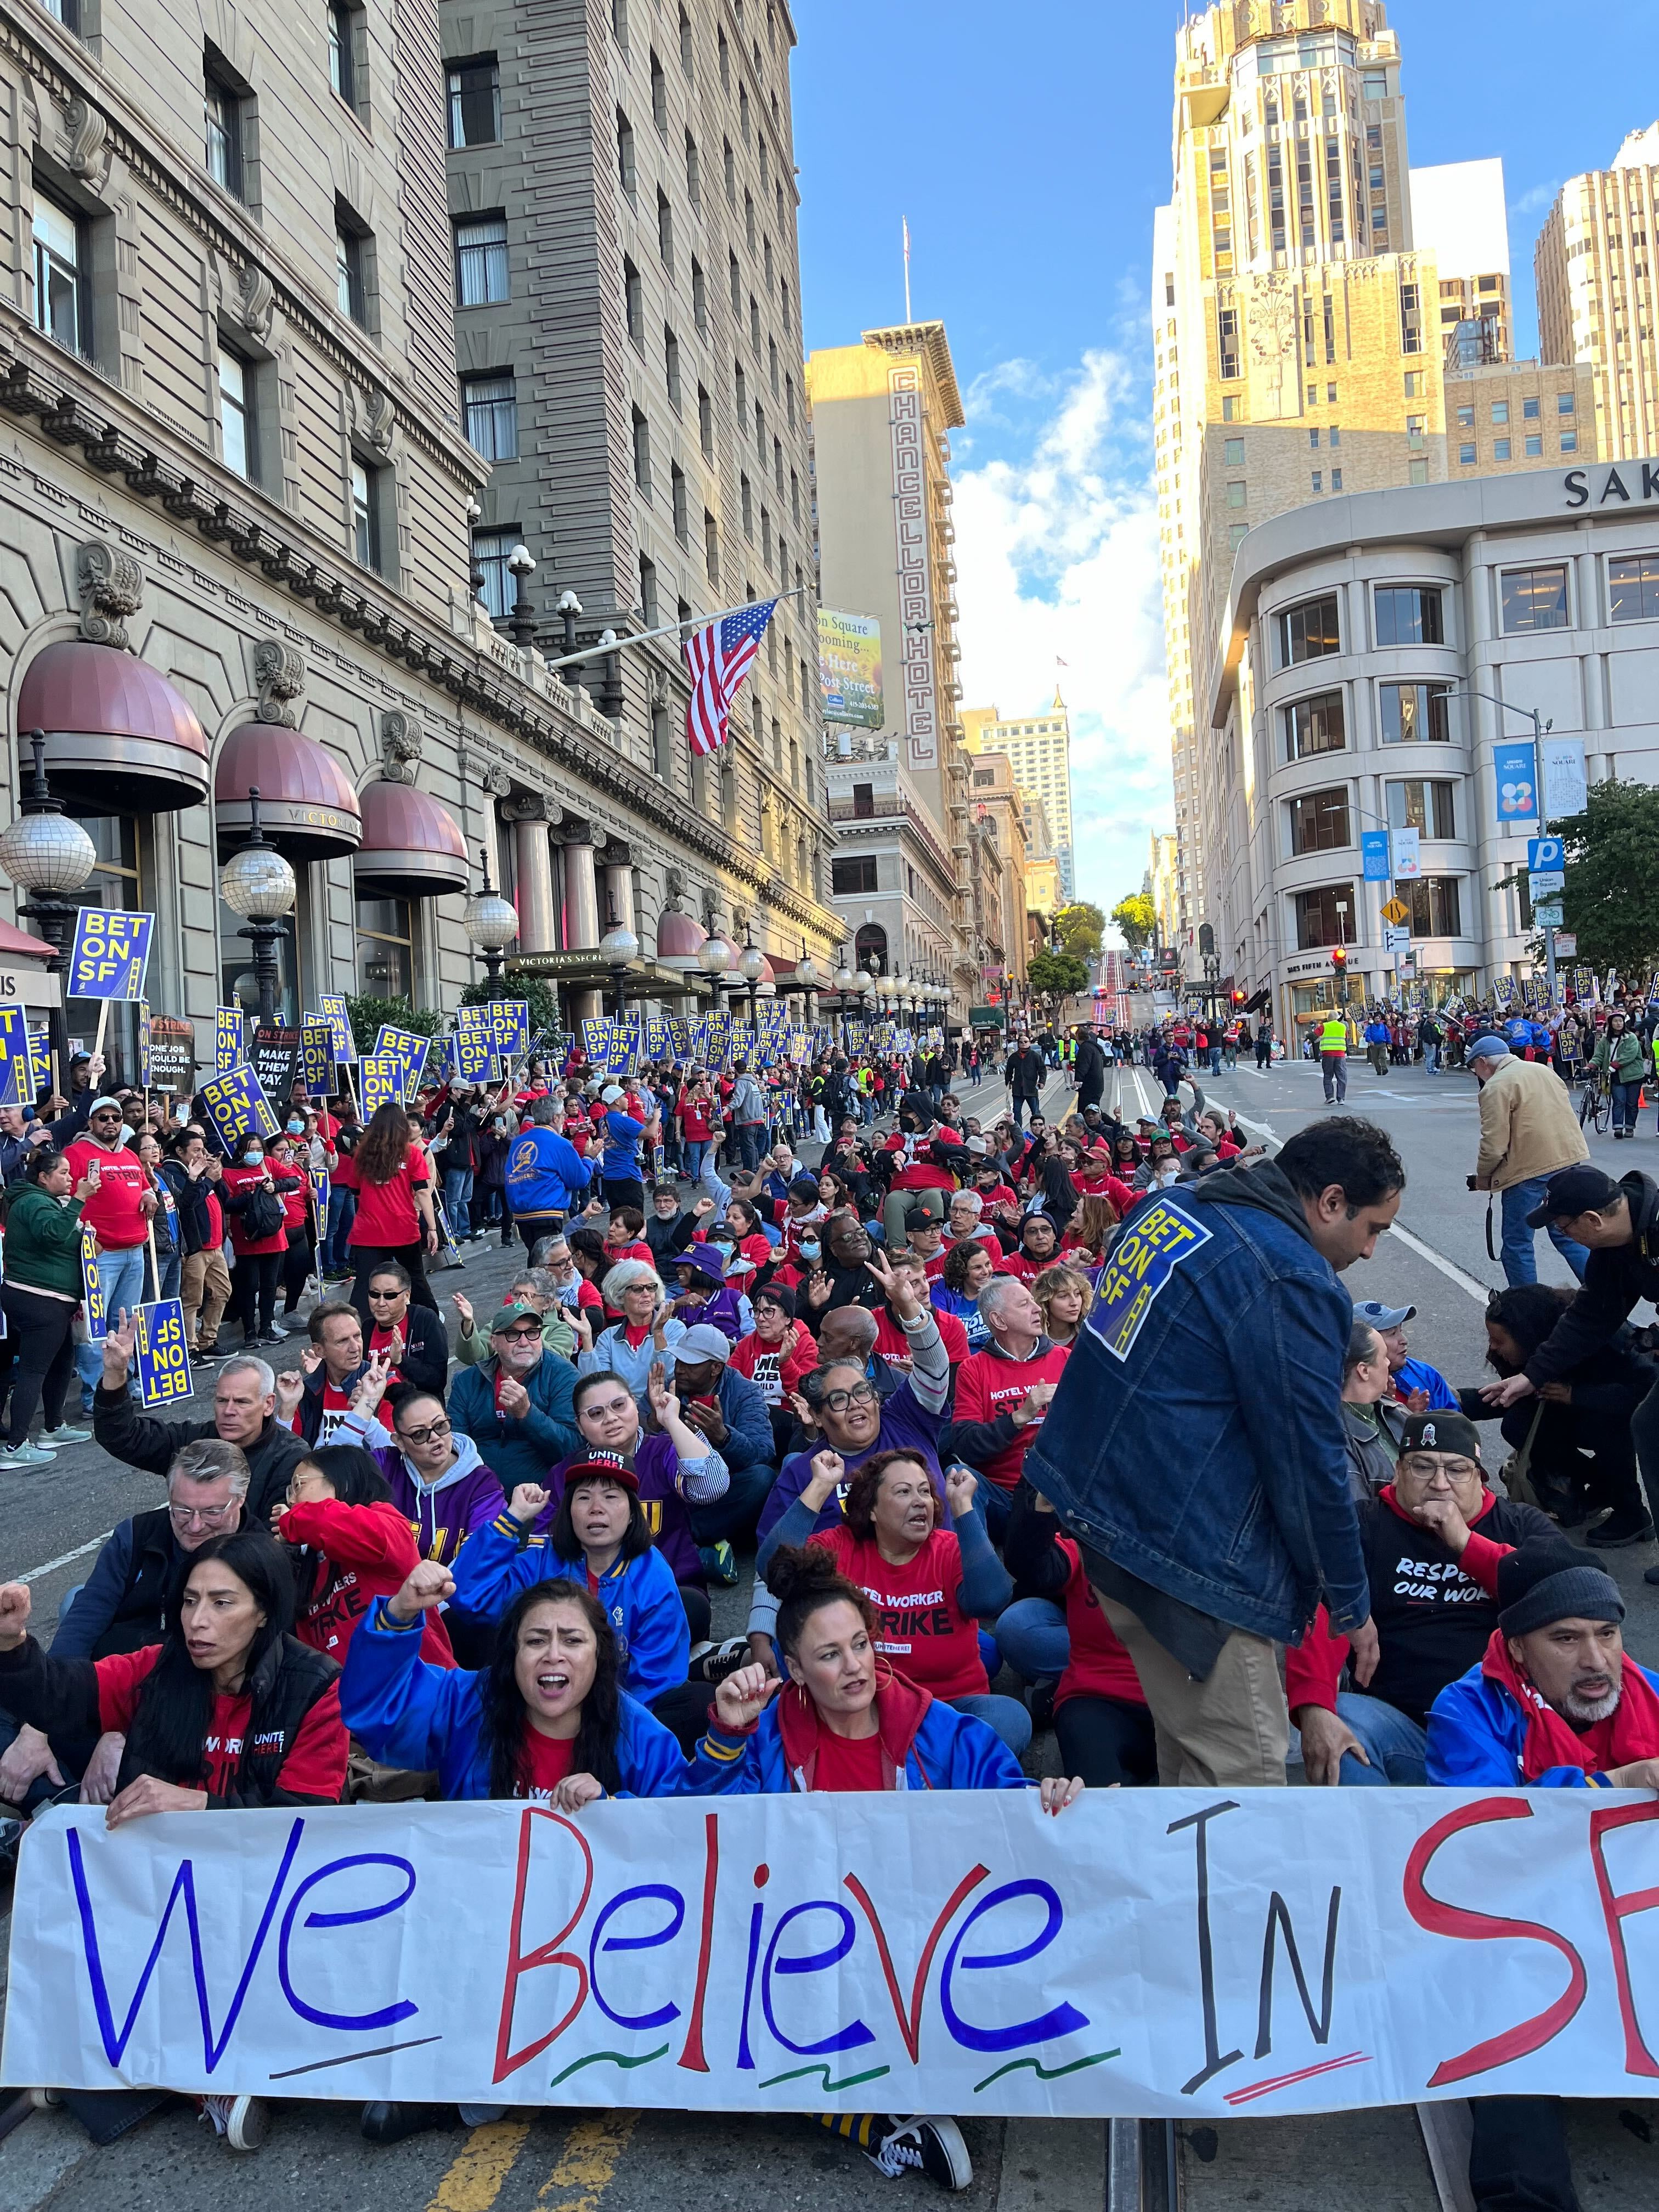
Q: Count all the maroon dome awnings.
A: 6